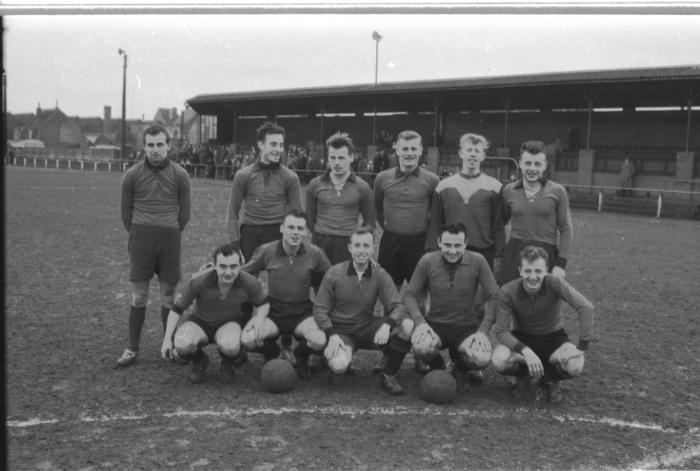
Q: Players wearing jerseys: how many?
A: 11